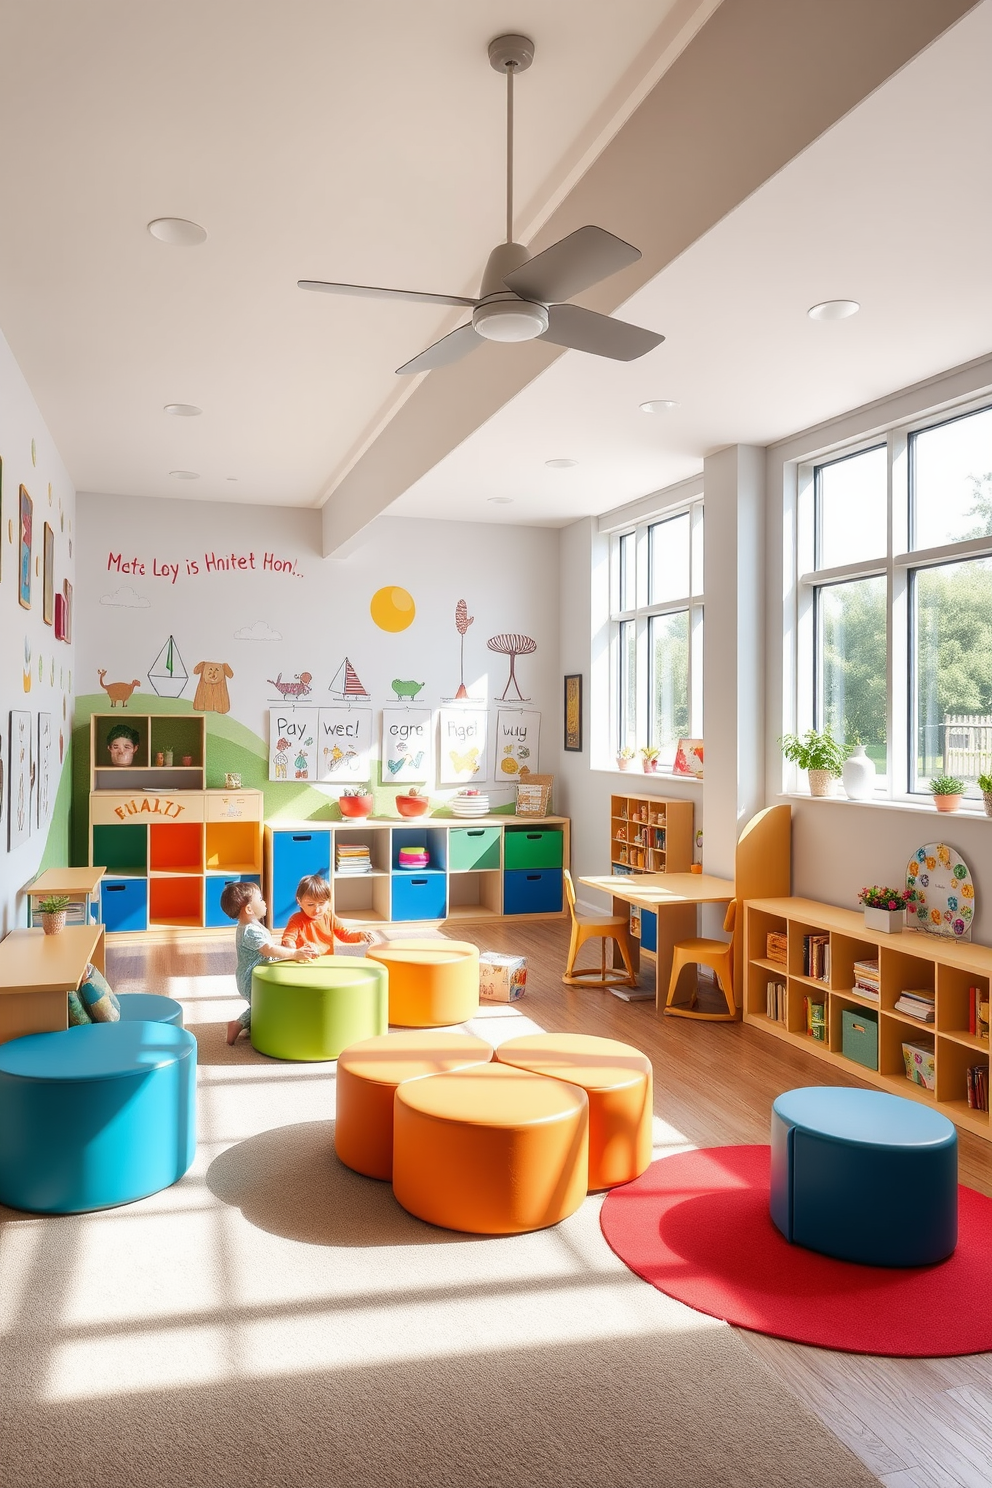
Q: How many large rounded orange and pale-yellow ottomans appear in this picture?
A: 4